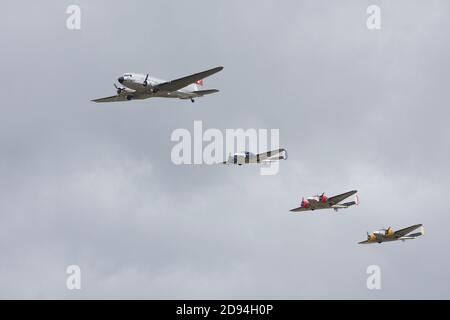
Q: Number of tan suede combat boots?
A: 0